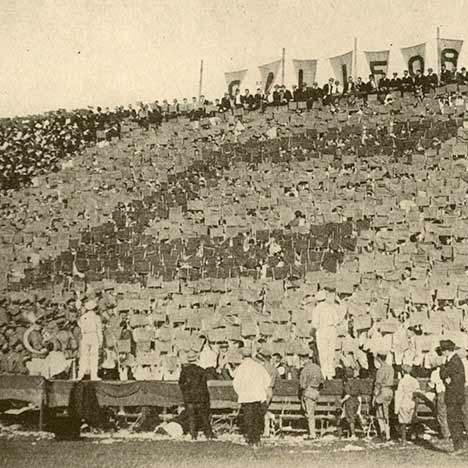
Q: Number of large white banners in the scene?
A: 7